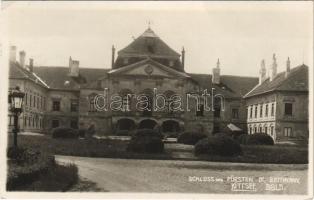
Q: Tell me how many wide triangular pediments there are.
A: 1